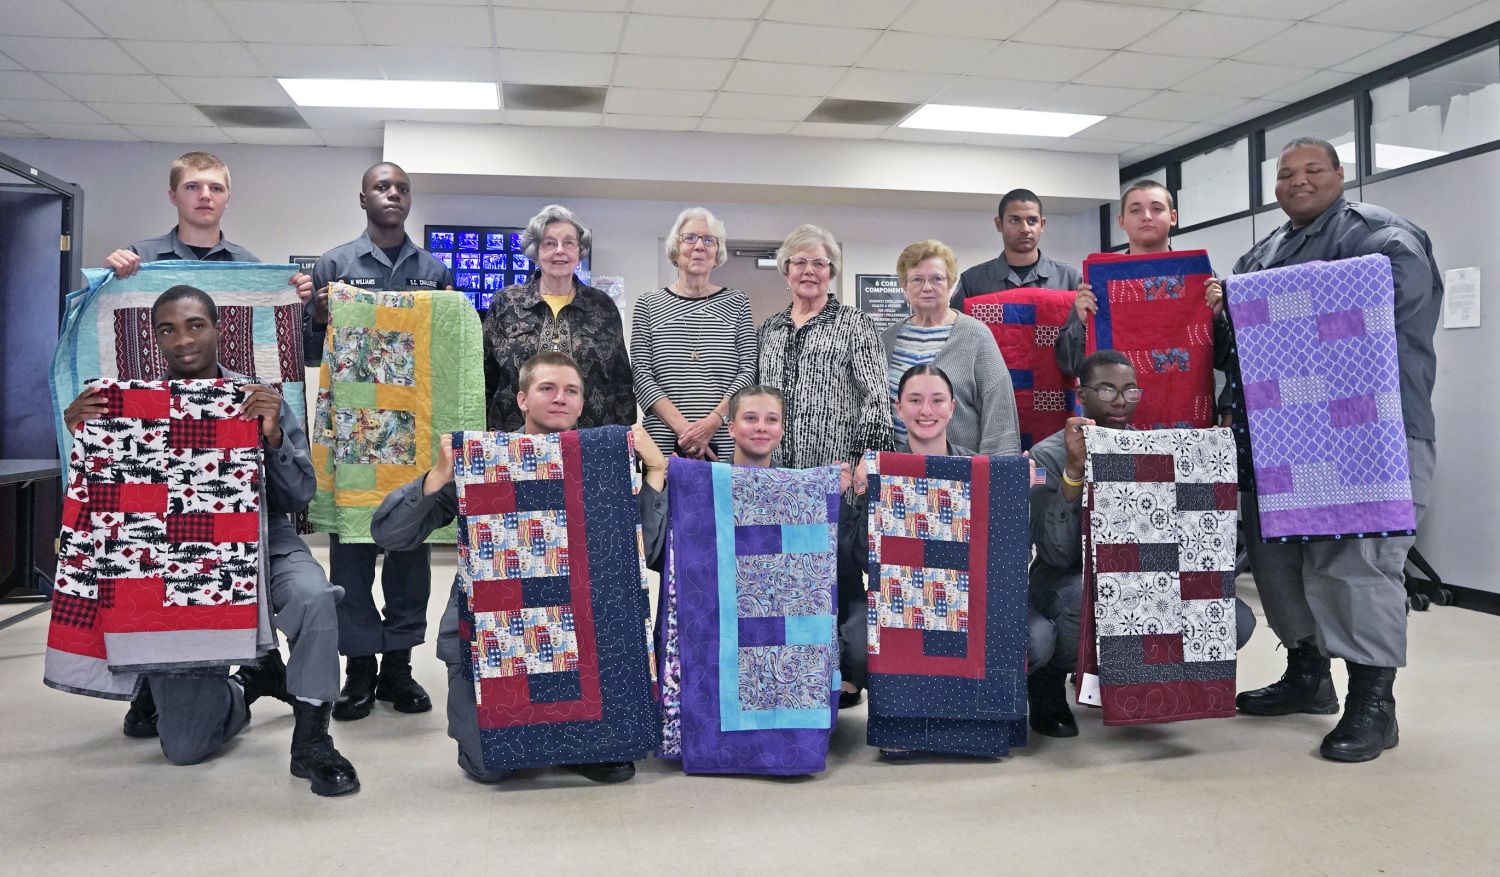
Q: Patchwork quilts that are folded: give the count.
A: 10